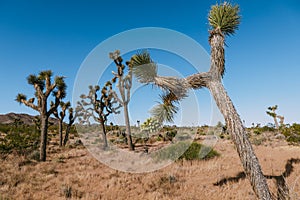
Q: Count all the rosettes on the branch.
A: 3